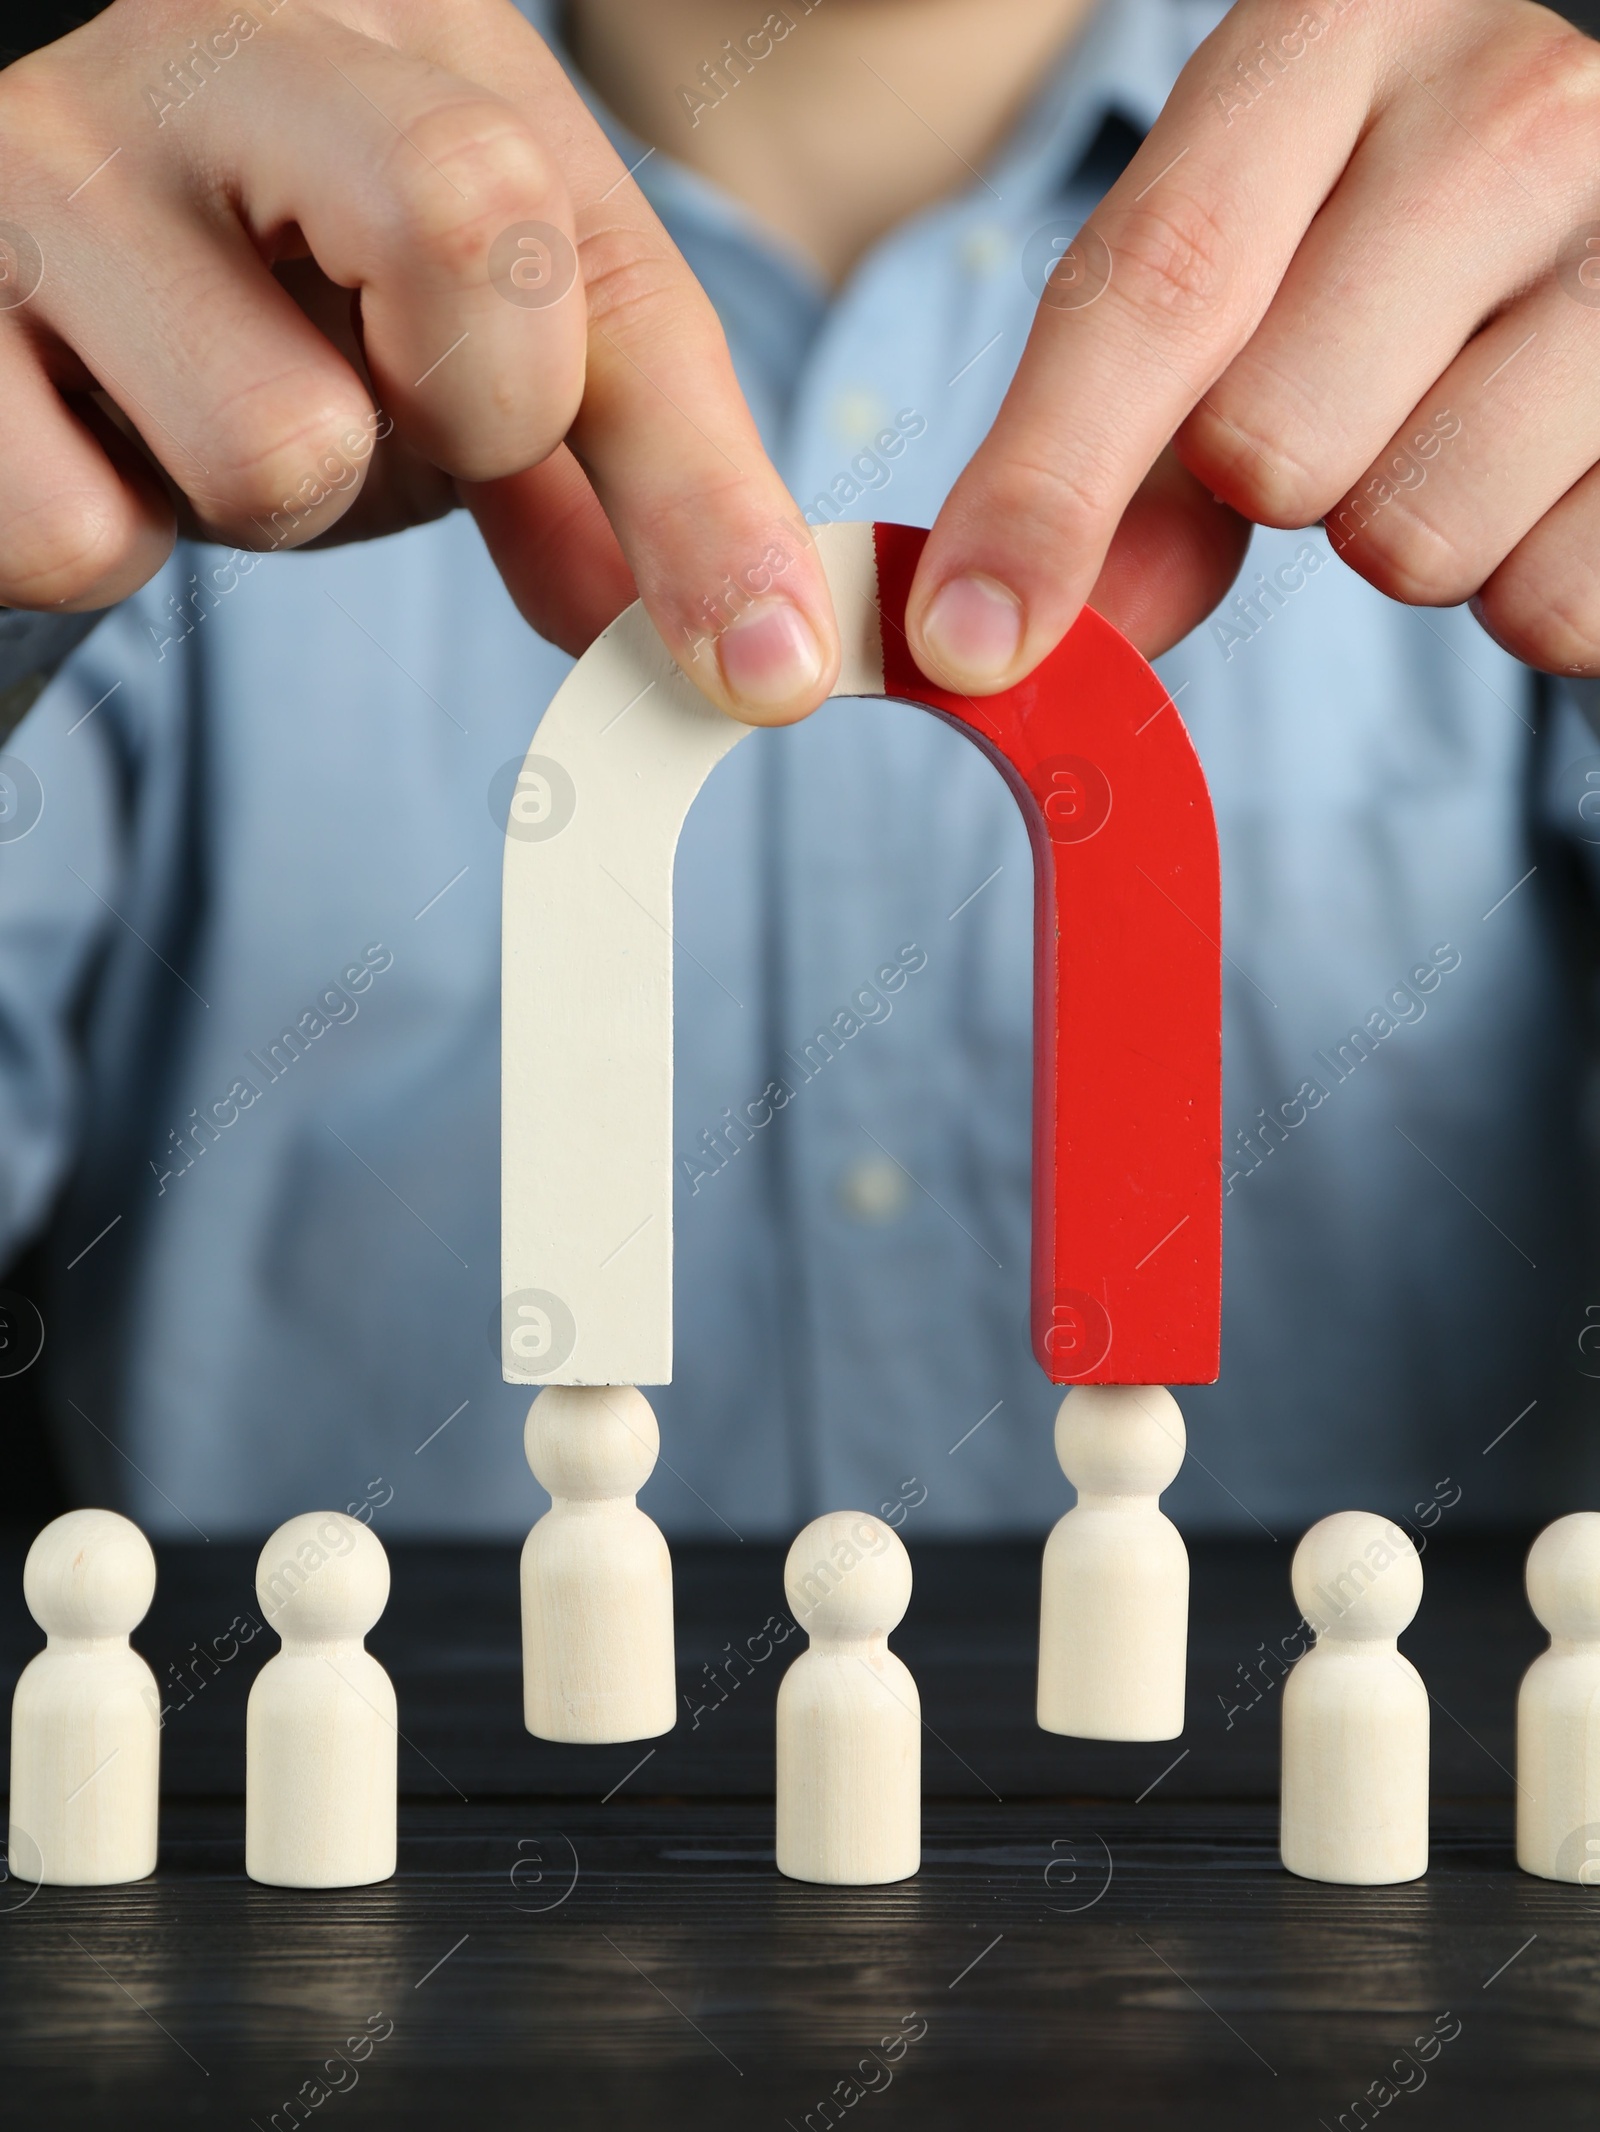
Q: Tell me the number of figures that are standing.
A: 5